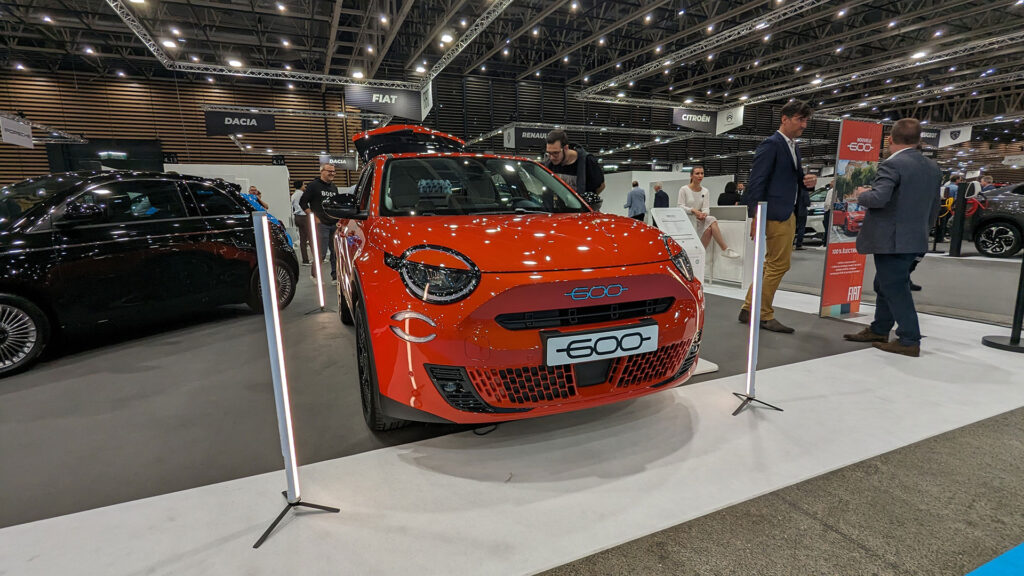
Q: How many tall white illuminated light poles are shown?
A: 3